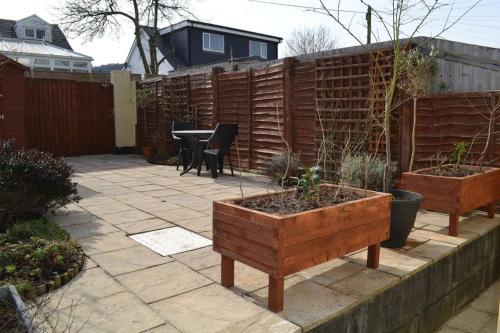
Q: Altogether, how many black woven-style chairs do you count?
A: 2